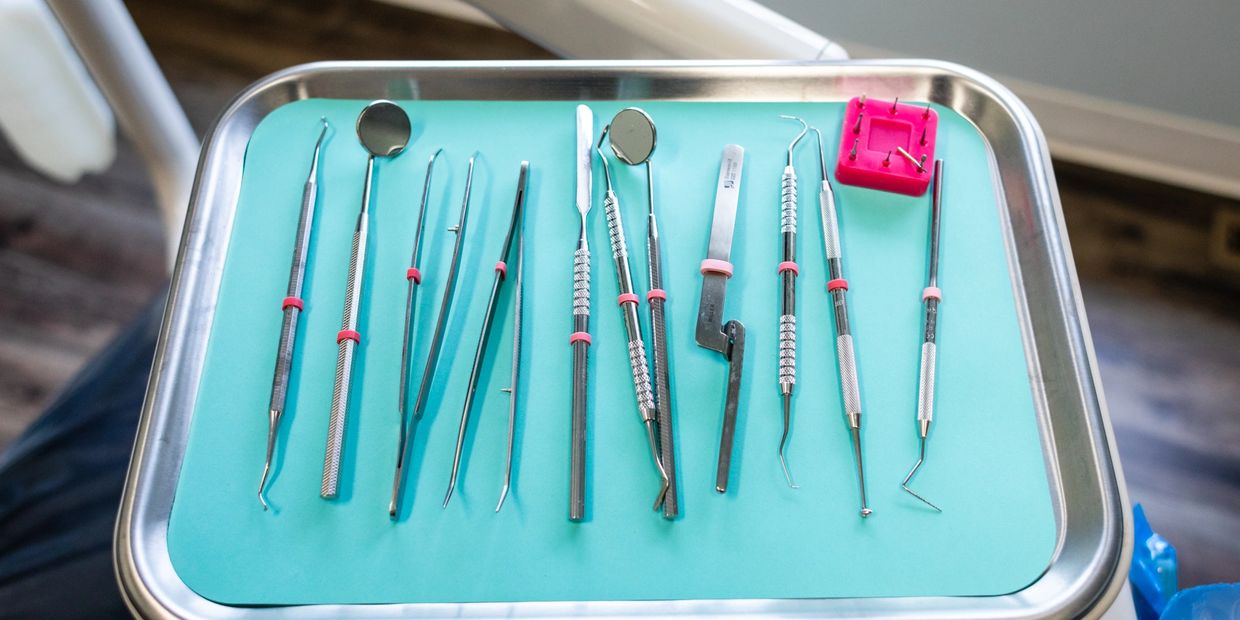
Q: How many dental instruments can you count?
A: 11